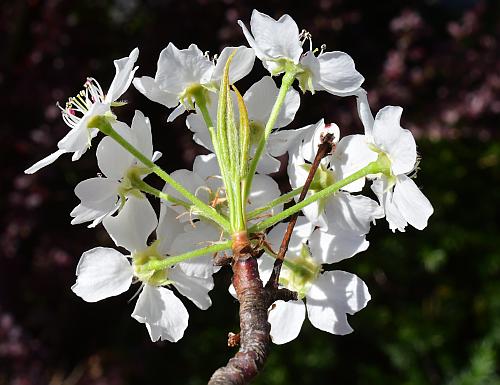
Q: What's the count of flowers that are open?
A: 10